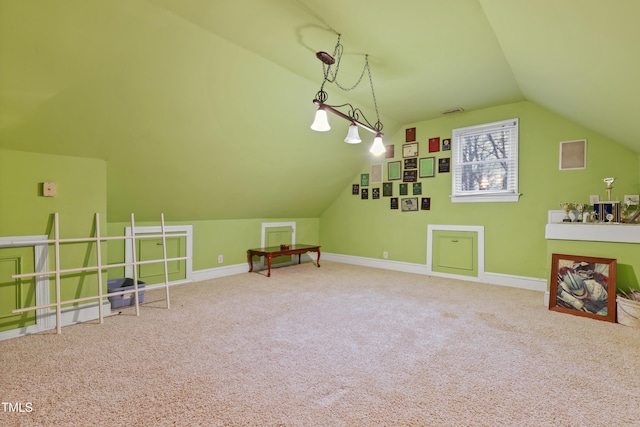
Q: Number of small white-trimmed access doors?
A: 4